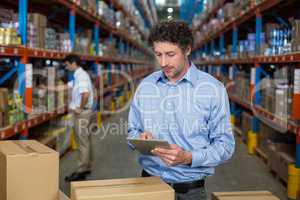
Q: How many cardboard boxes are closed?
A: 3